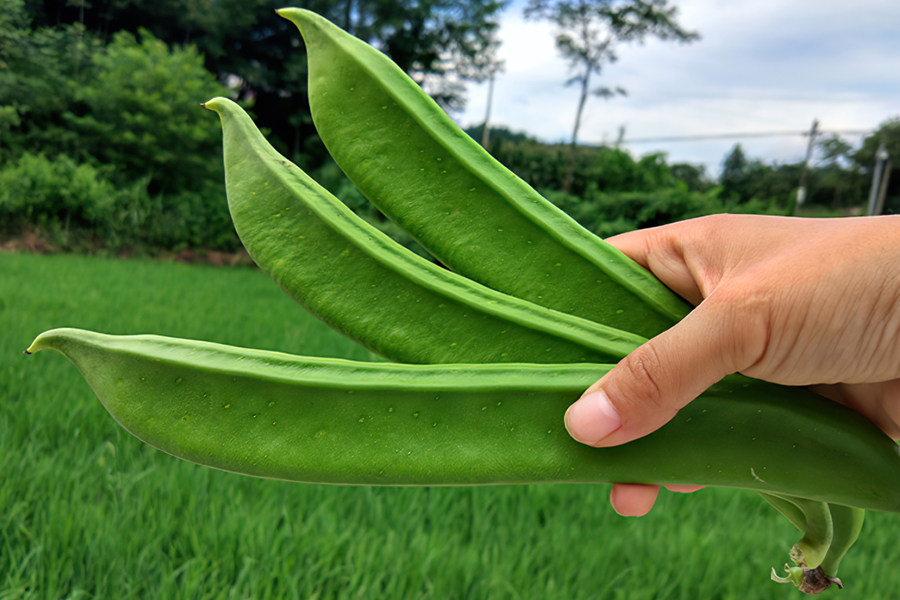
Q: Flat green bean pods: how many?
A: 3